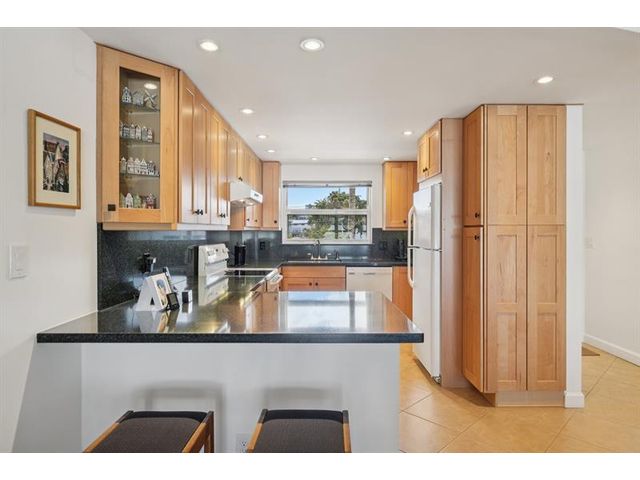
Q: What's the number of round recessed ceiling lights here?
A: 9